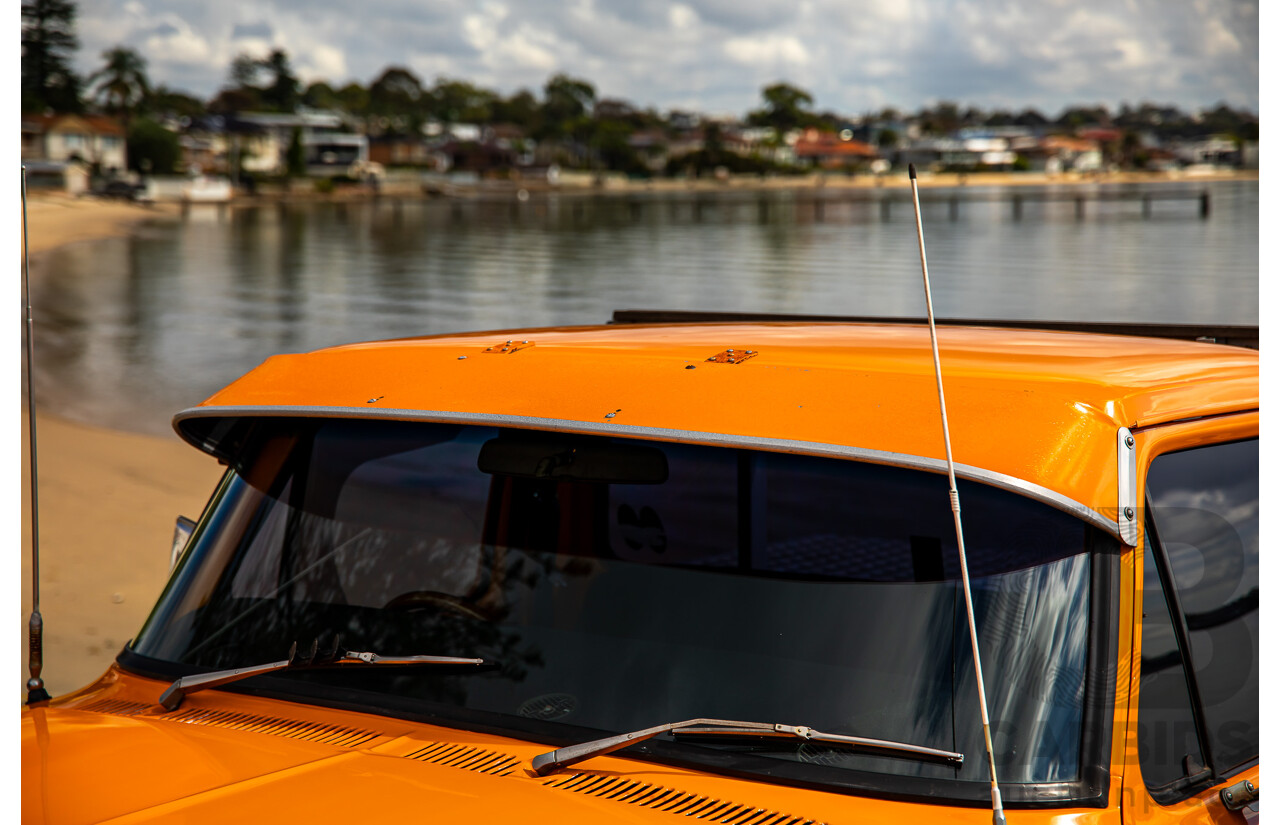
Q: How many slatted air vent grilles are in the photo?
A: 4